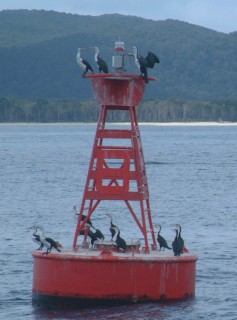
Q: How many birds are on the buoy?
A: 12